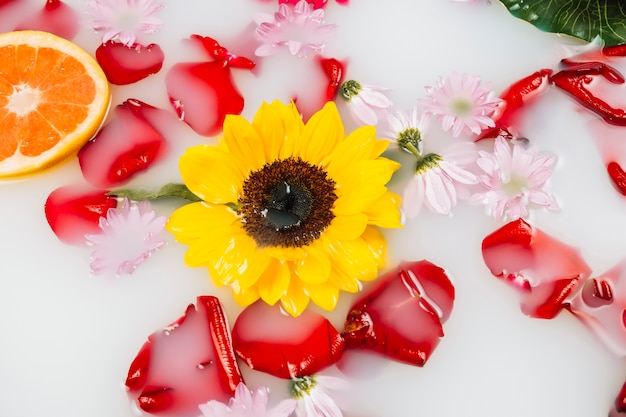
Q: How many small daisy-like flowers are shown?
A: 10